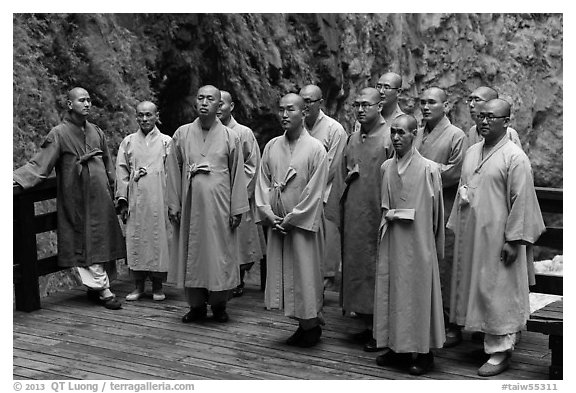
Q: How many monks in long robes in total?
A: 12